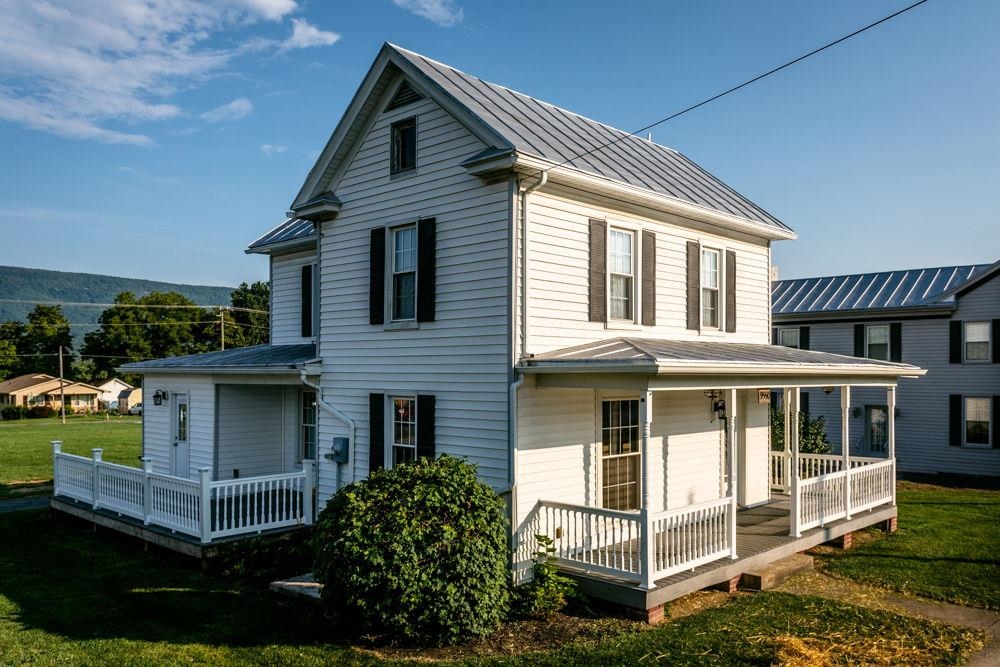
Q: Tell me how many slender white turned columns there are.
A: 6